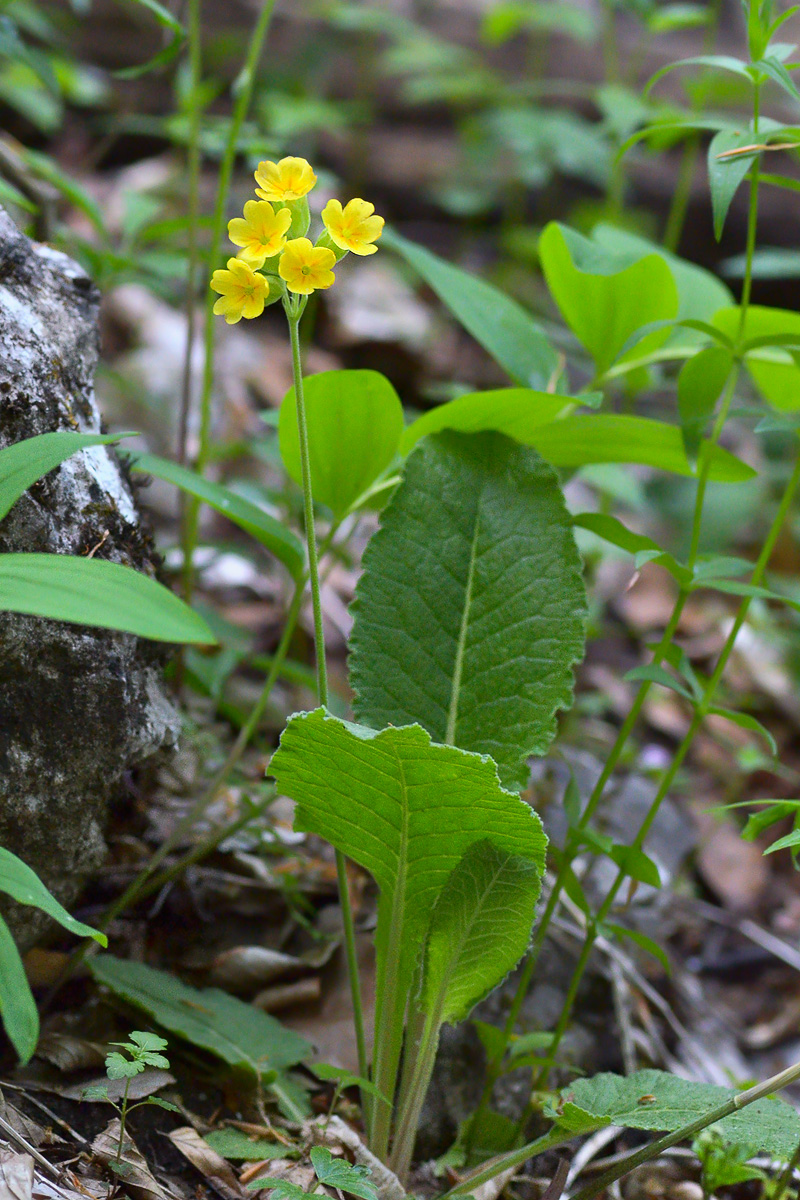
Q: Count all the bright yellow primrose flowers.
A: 5